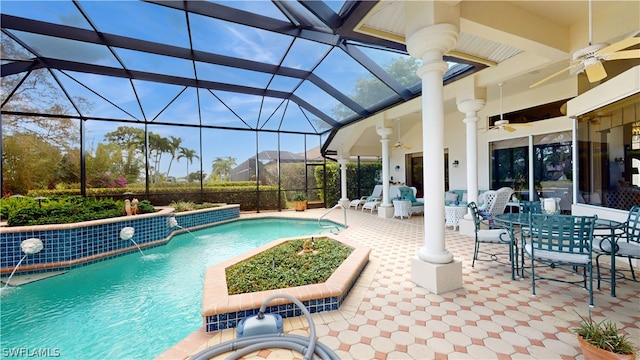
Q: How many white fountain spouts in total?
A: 3